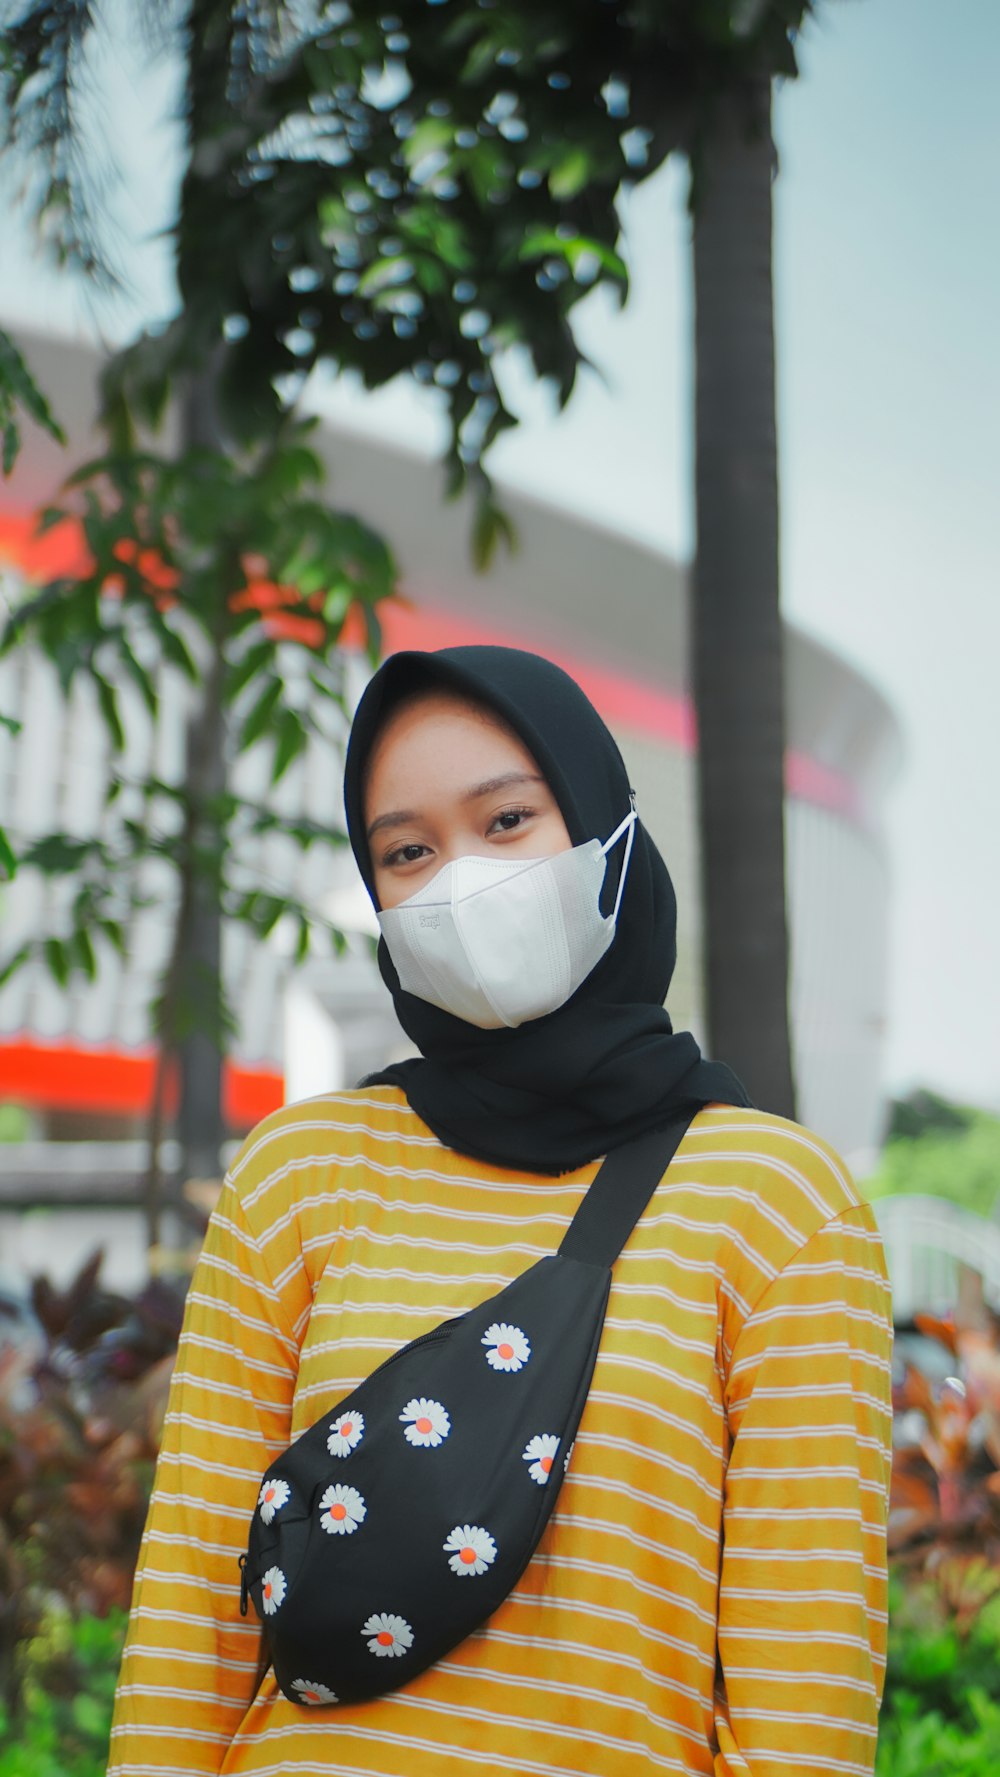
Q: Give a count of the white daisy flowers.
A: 10